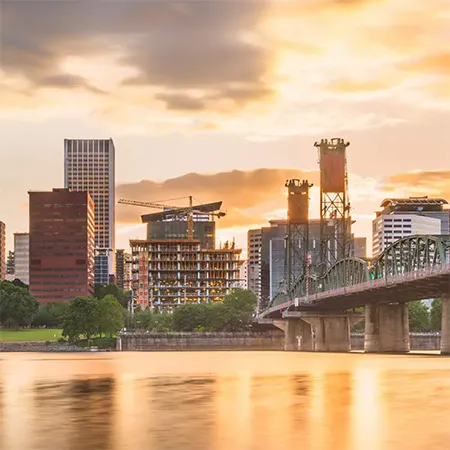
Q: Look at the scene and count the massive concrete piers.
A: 4